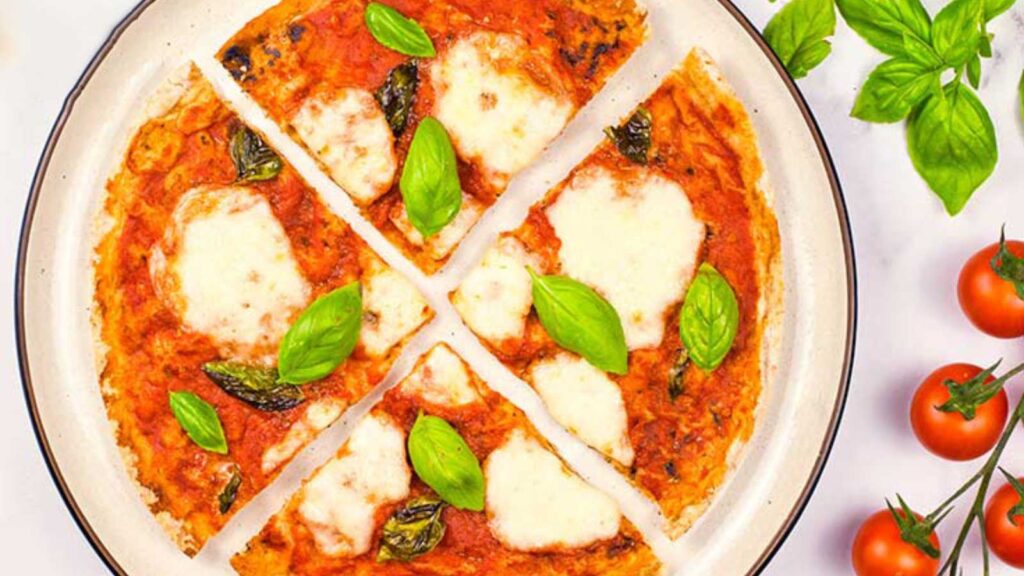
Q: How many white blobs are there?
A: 12